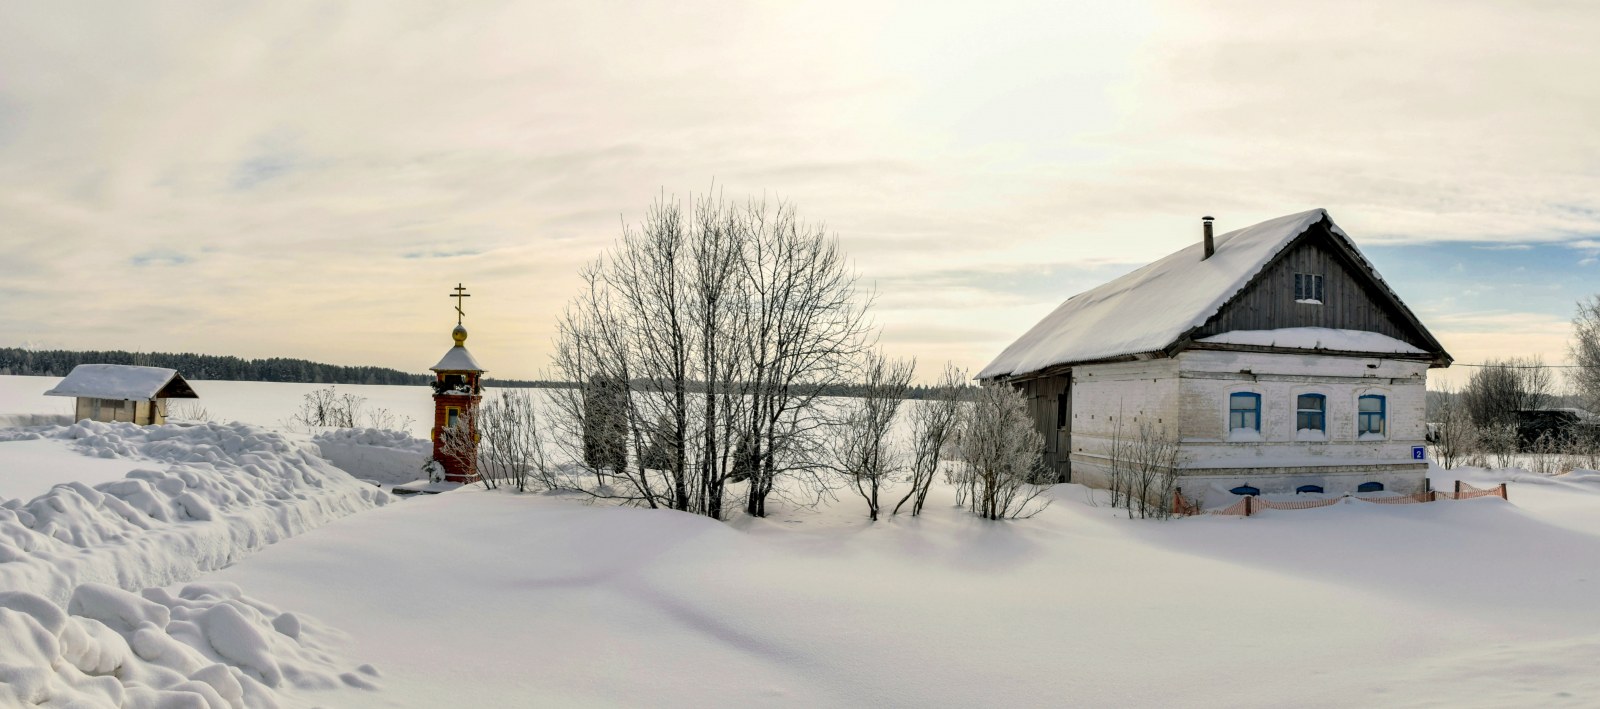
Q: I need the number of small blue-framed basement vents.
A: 3